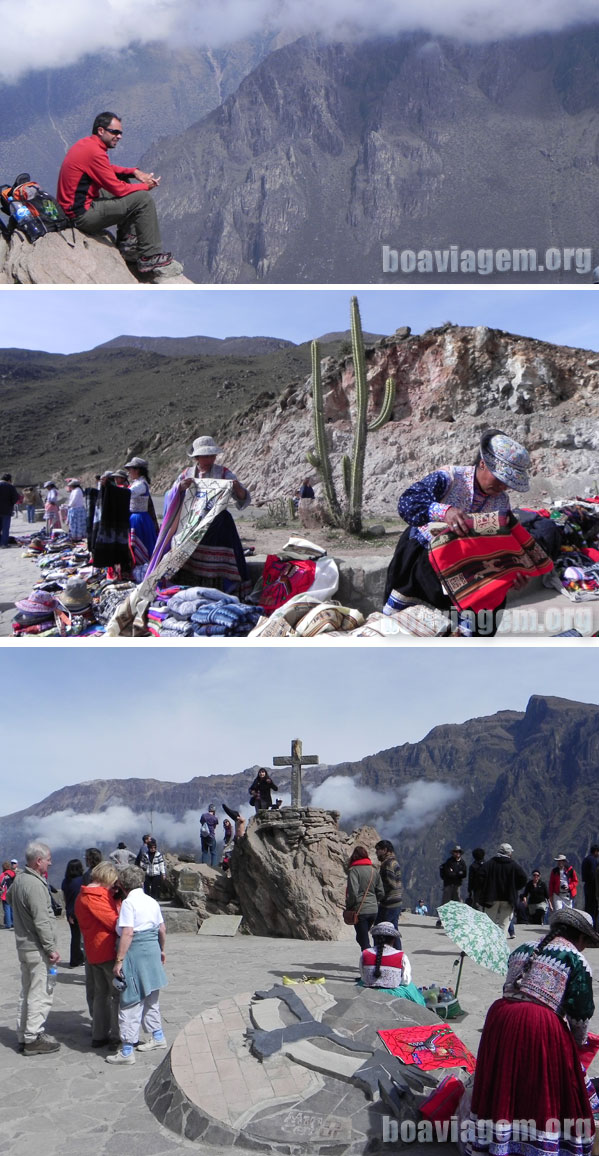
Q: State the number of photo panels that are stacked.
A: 3